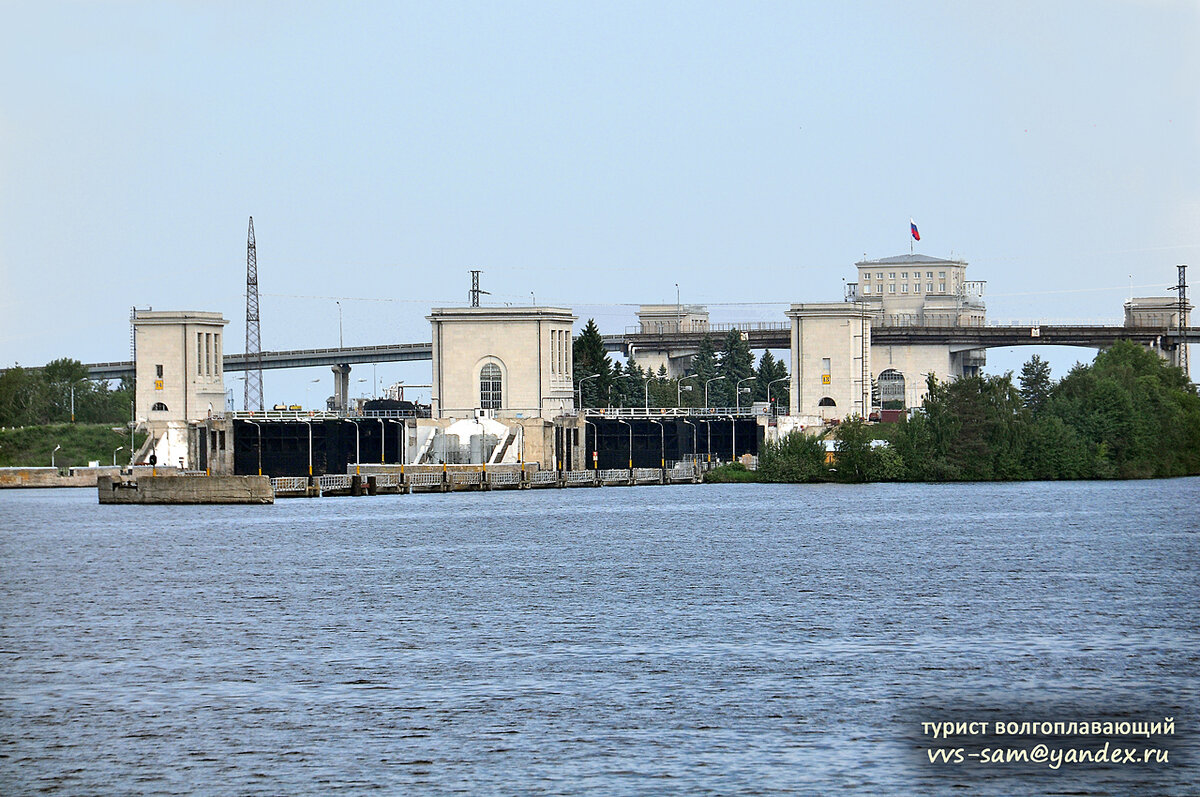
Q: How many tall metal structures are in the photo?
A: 3